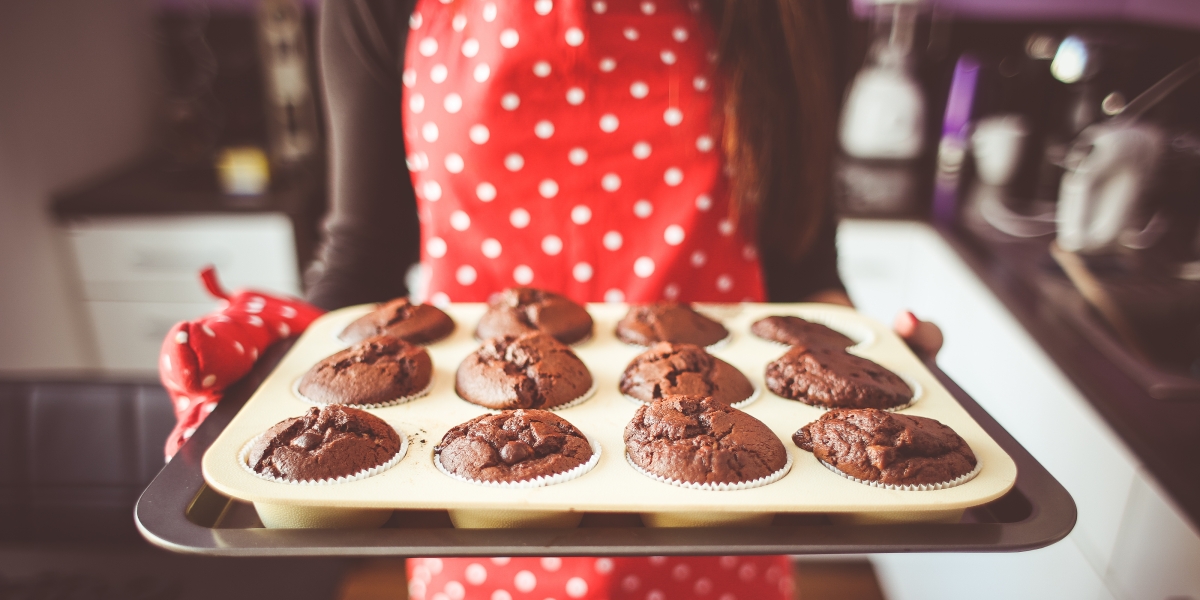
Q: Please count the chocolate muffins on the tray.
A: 12